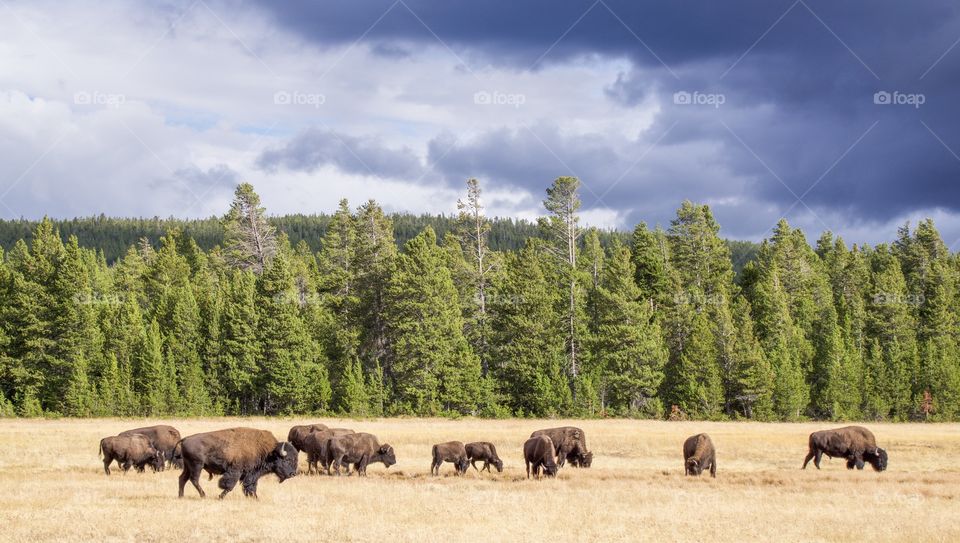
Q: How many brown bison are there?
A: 12